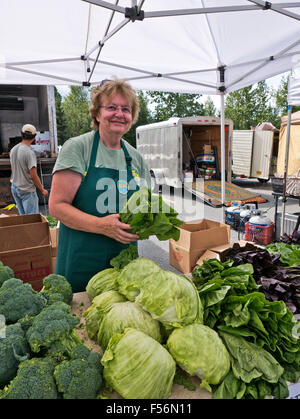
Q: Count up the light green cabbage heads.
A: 7